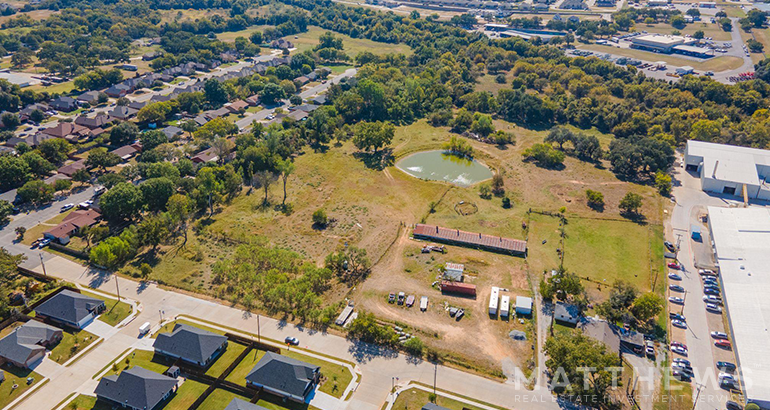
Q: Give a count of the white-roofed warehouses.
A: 2